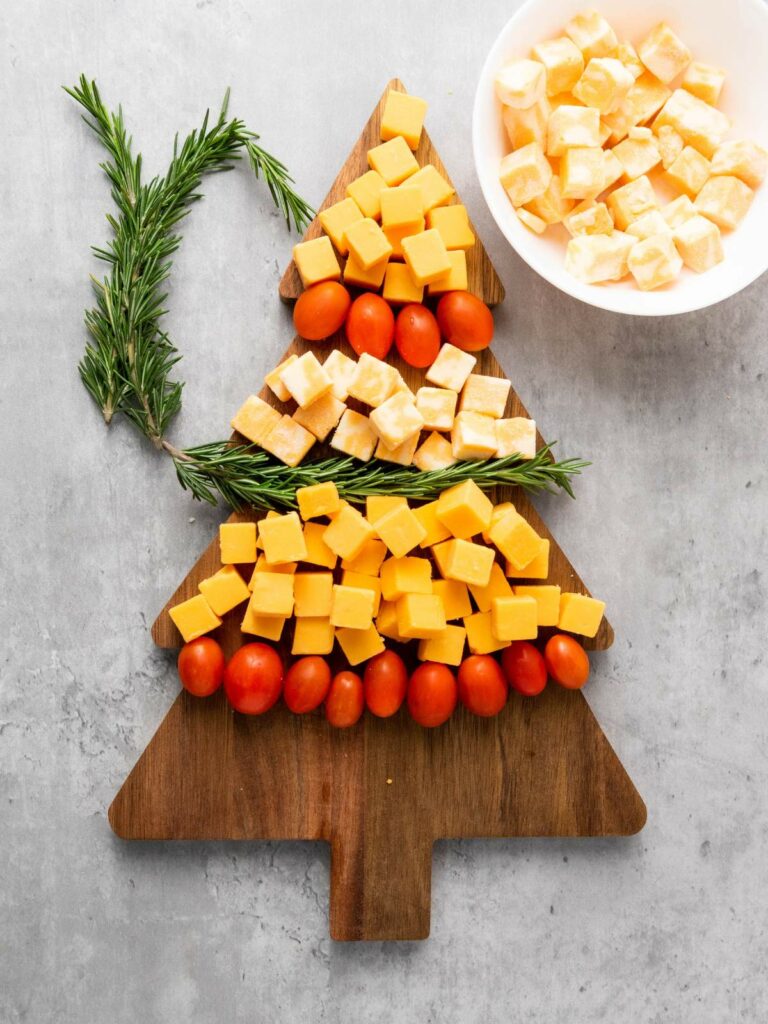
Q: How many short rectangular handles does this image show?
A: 1